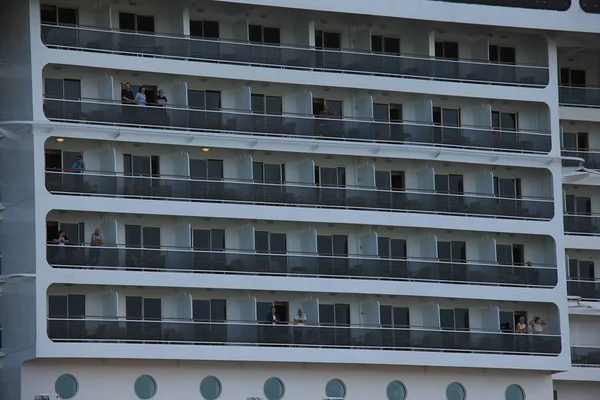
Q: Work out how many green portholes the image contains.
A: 8